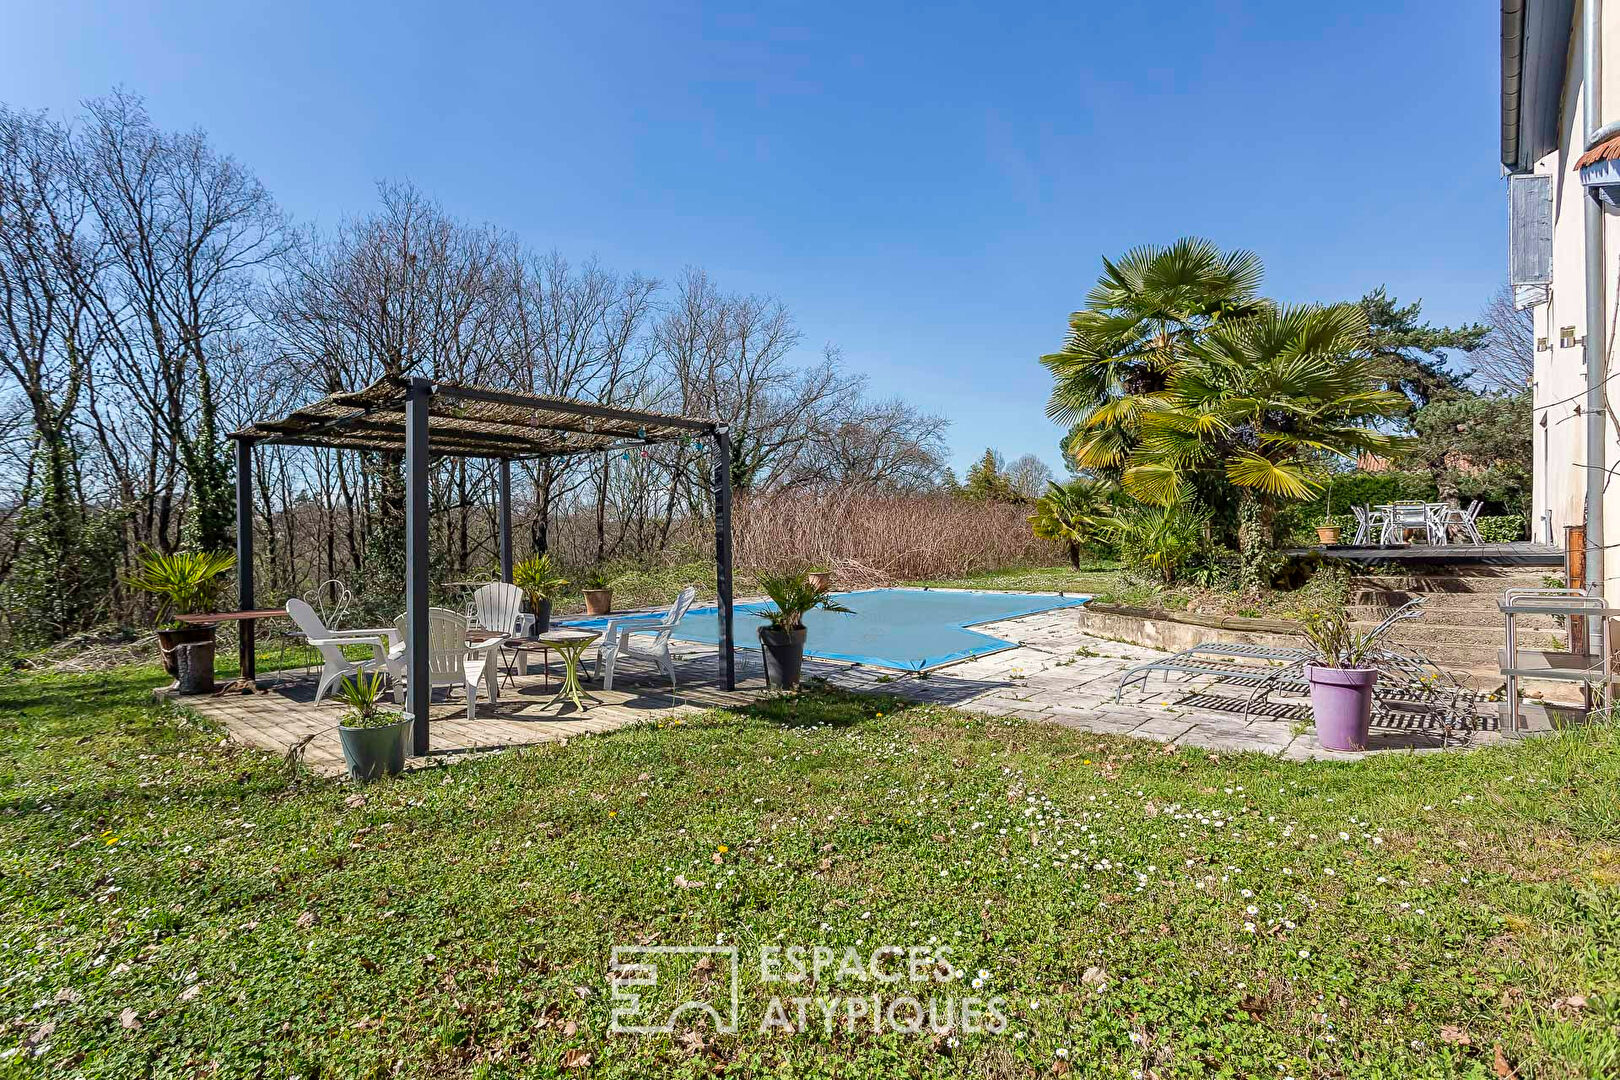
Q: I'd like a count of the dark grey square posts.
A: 4